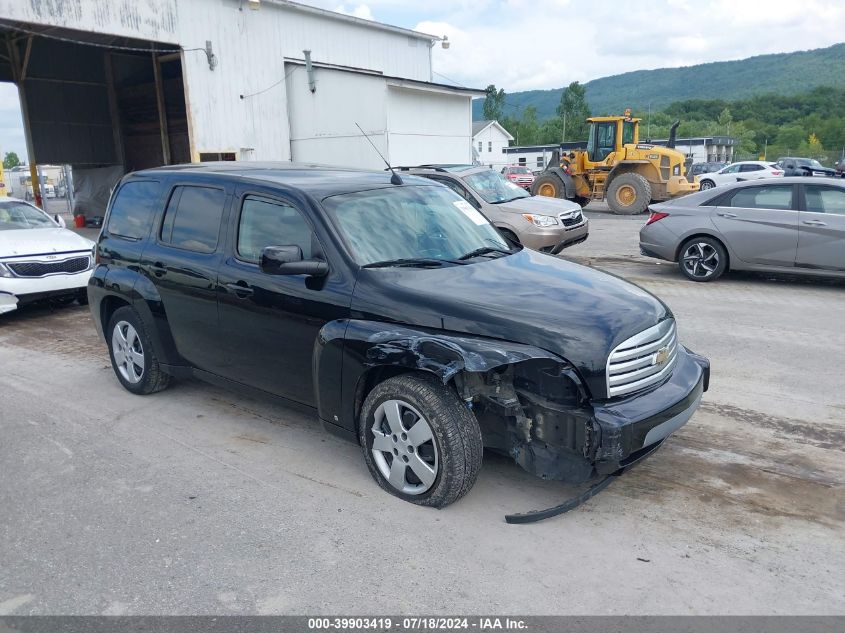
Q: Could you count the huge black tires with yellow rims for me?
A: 2